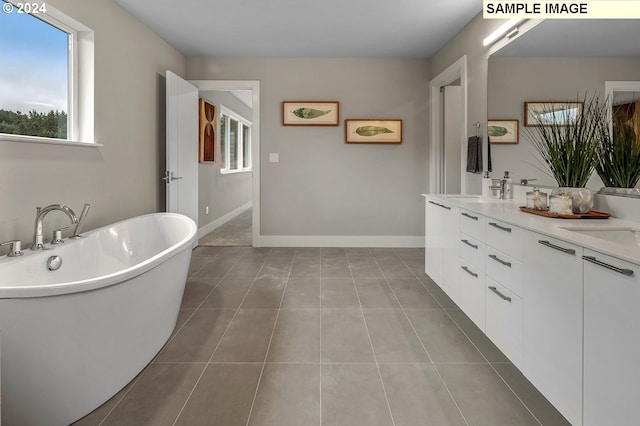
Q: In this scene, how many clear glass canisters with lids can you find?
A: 2